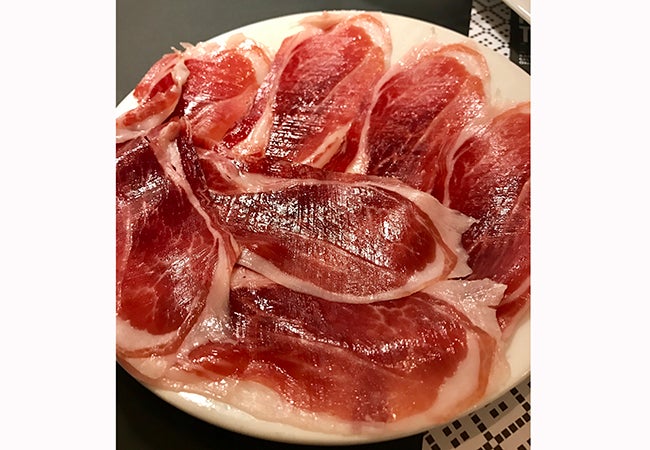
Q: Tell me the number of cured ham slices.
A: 7